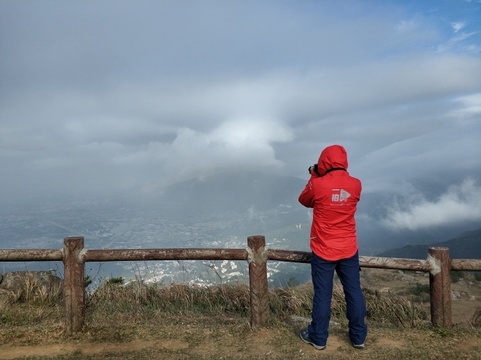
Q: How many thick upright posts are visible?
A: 3